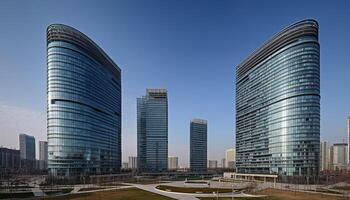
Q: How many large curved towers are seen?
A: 2